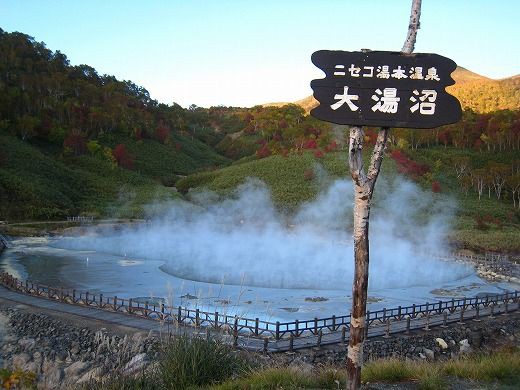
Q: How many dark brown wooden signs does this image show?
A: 1